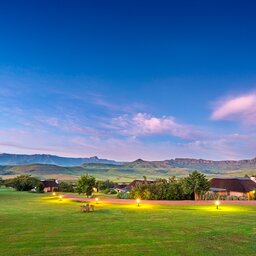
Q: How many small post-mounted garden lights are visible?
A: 5